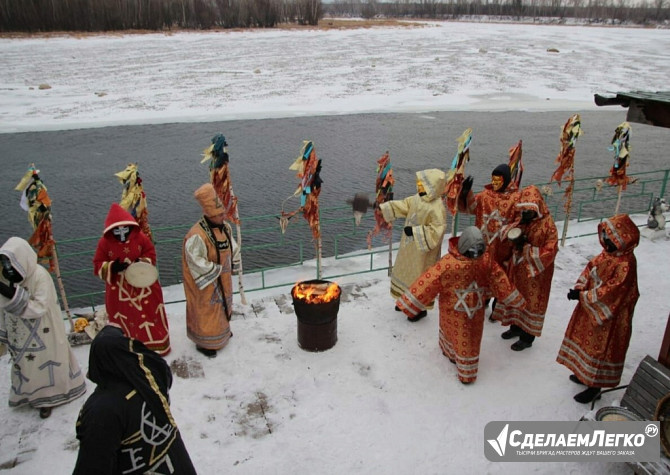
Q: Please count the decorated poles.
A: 9